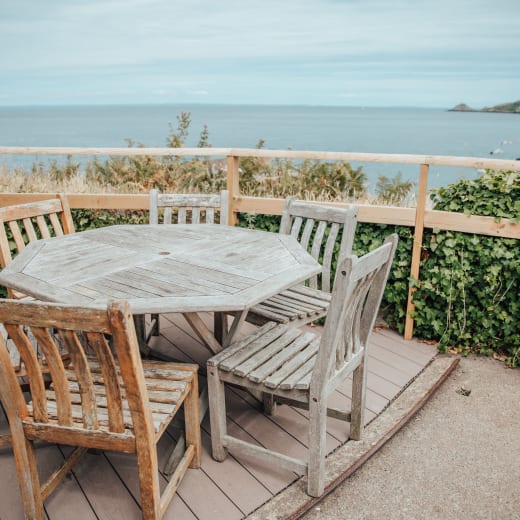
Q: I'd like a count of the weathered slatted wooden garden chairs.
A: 5